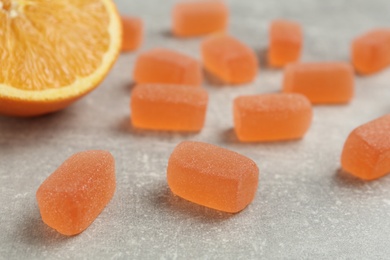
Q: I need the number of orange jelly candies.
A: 12